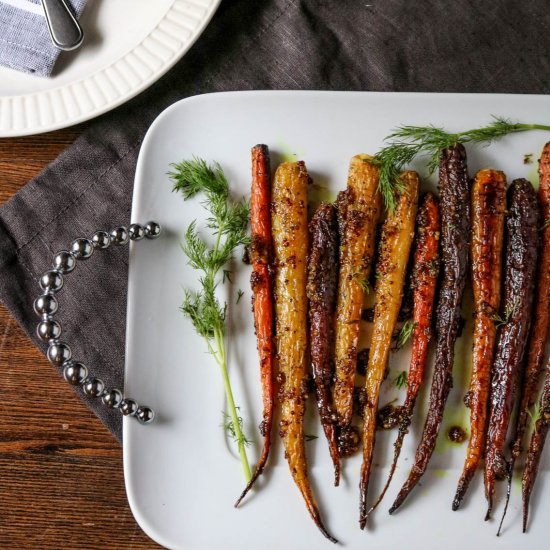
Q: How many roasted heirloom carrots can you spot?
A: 11